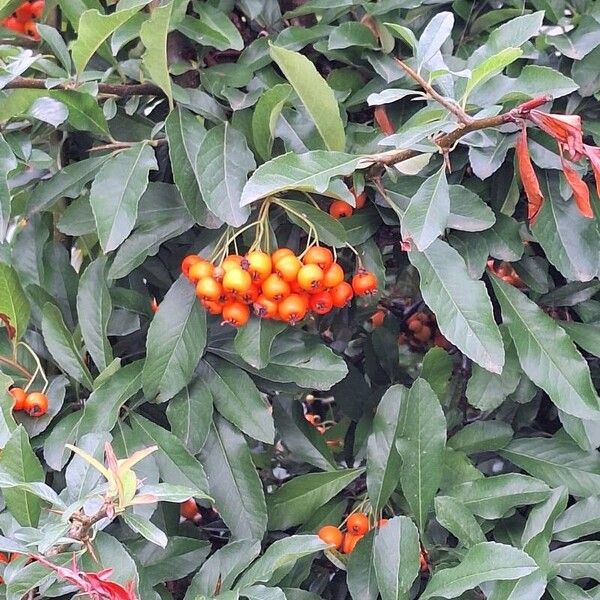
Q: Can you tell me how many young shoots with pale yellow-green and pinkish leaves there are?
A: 1